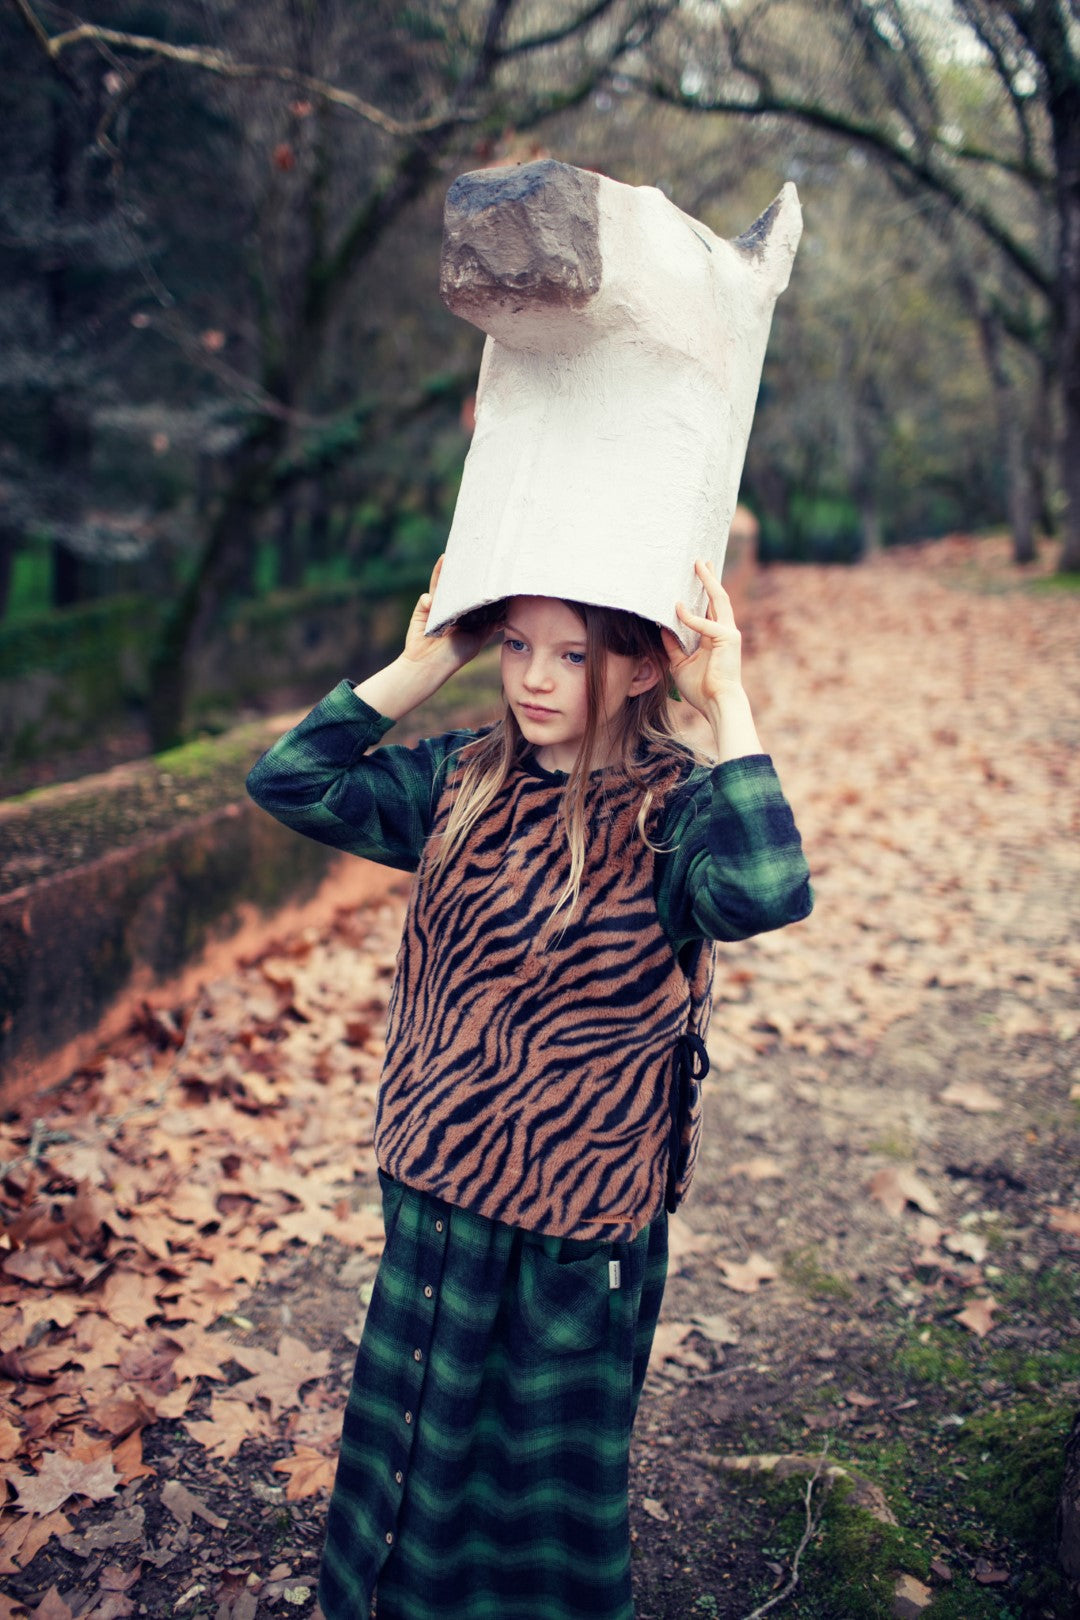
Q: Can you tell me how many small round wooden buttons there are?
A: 6